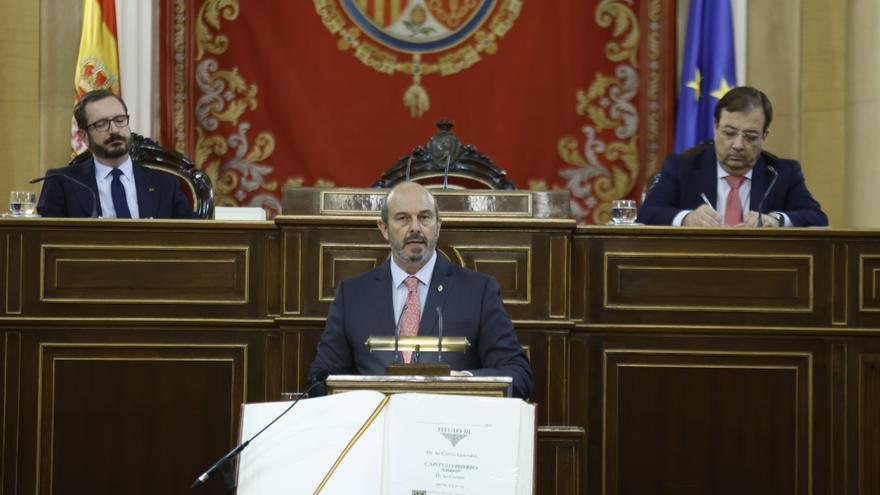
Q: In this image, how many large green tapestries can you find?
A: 0